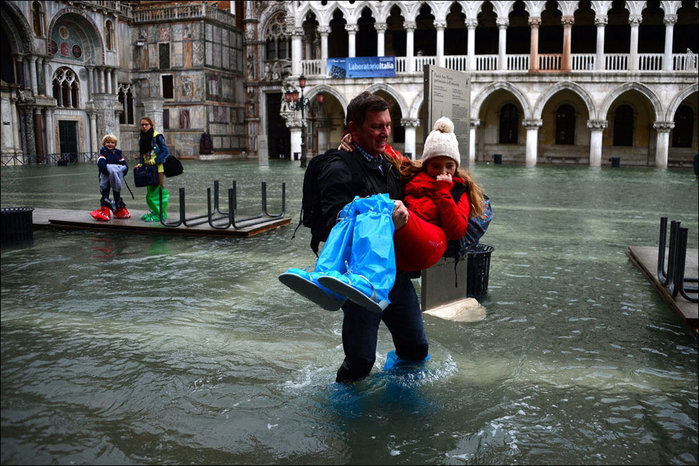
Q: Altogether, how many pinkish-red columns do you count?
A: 2